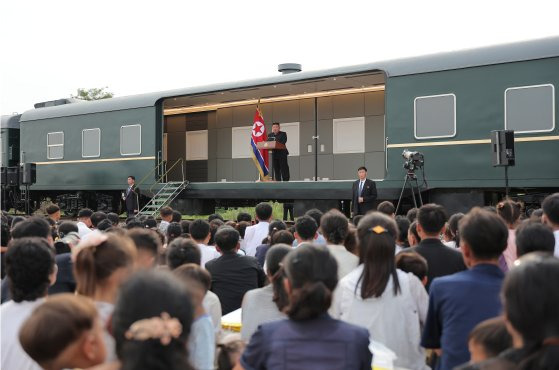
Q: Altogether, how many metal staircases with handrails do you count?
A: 1